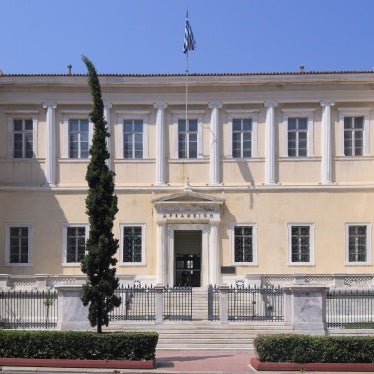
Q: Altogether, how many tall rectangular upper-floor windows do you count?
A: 7